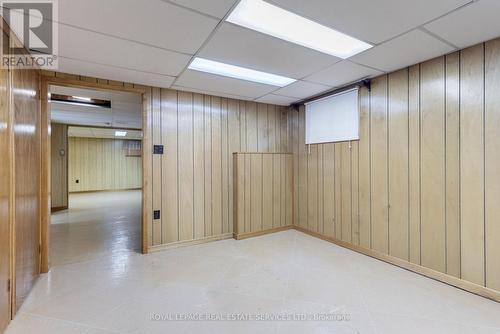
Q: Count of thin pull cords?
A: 2